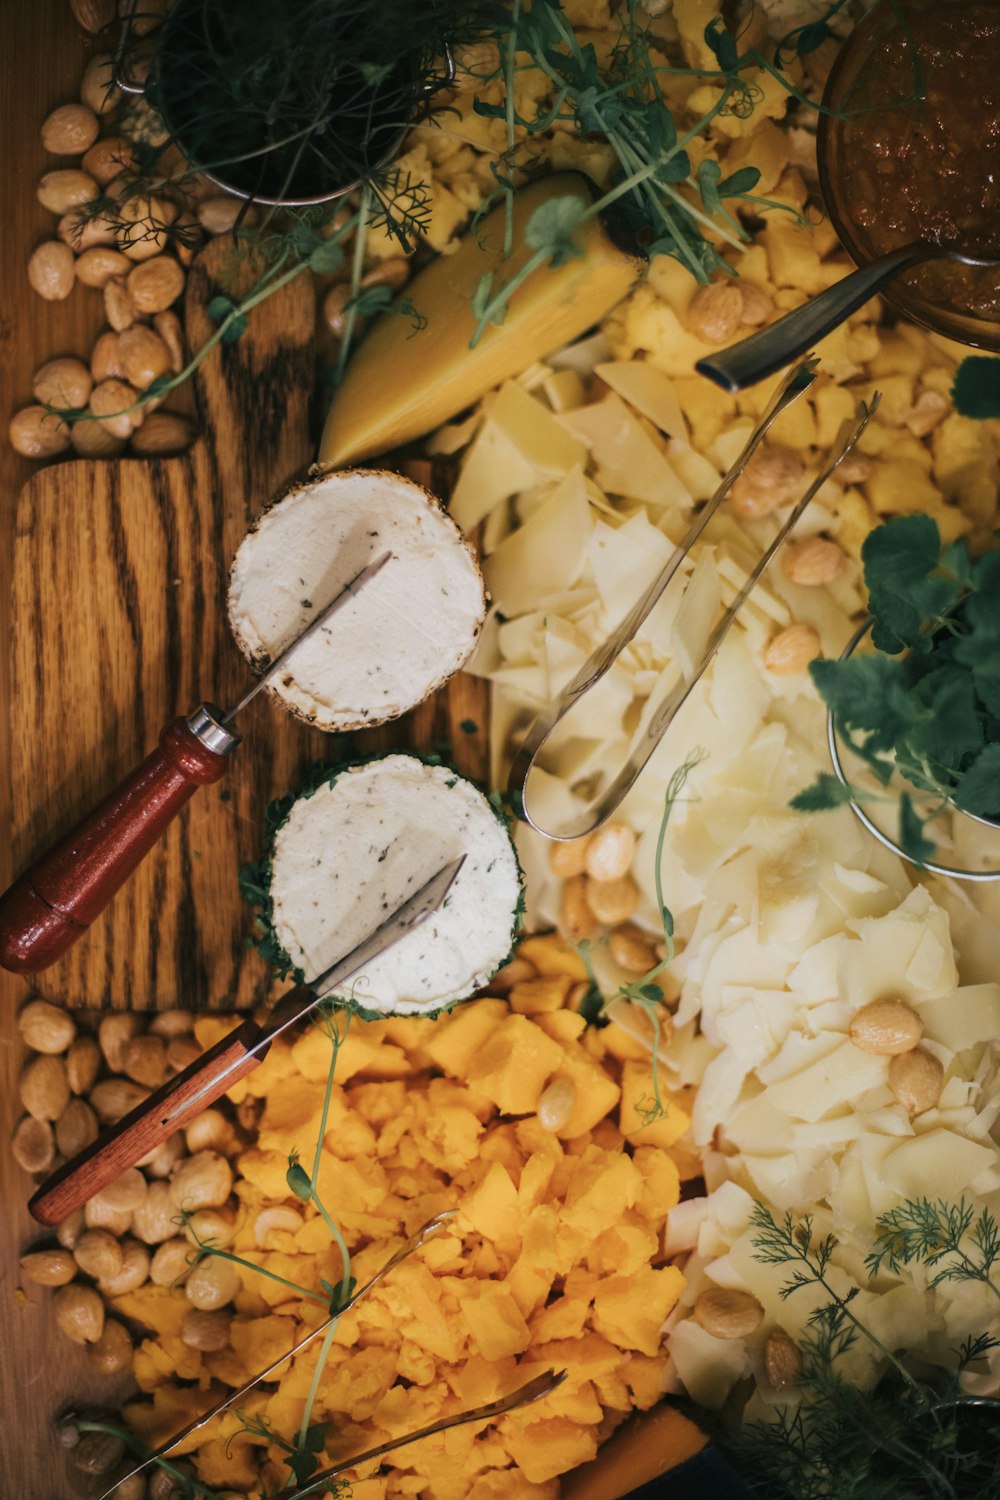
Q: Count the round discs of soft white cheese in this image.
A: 2